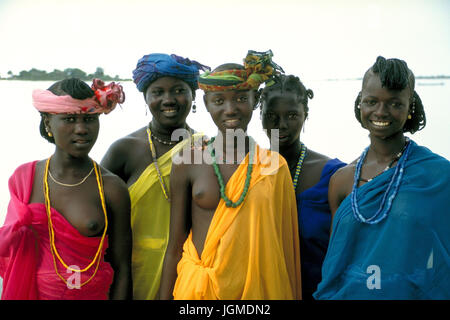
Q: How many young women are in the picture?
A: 5